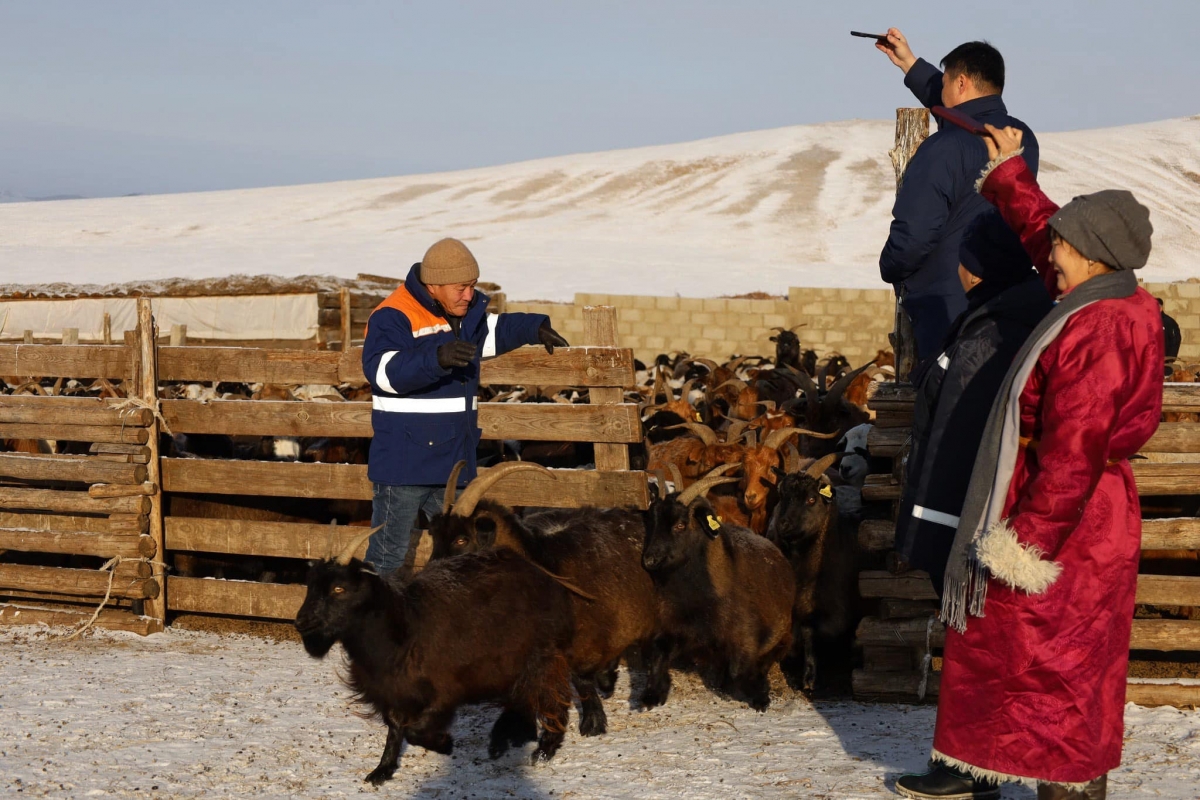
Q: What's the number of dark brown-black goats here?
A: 4